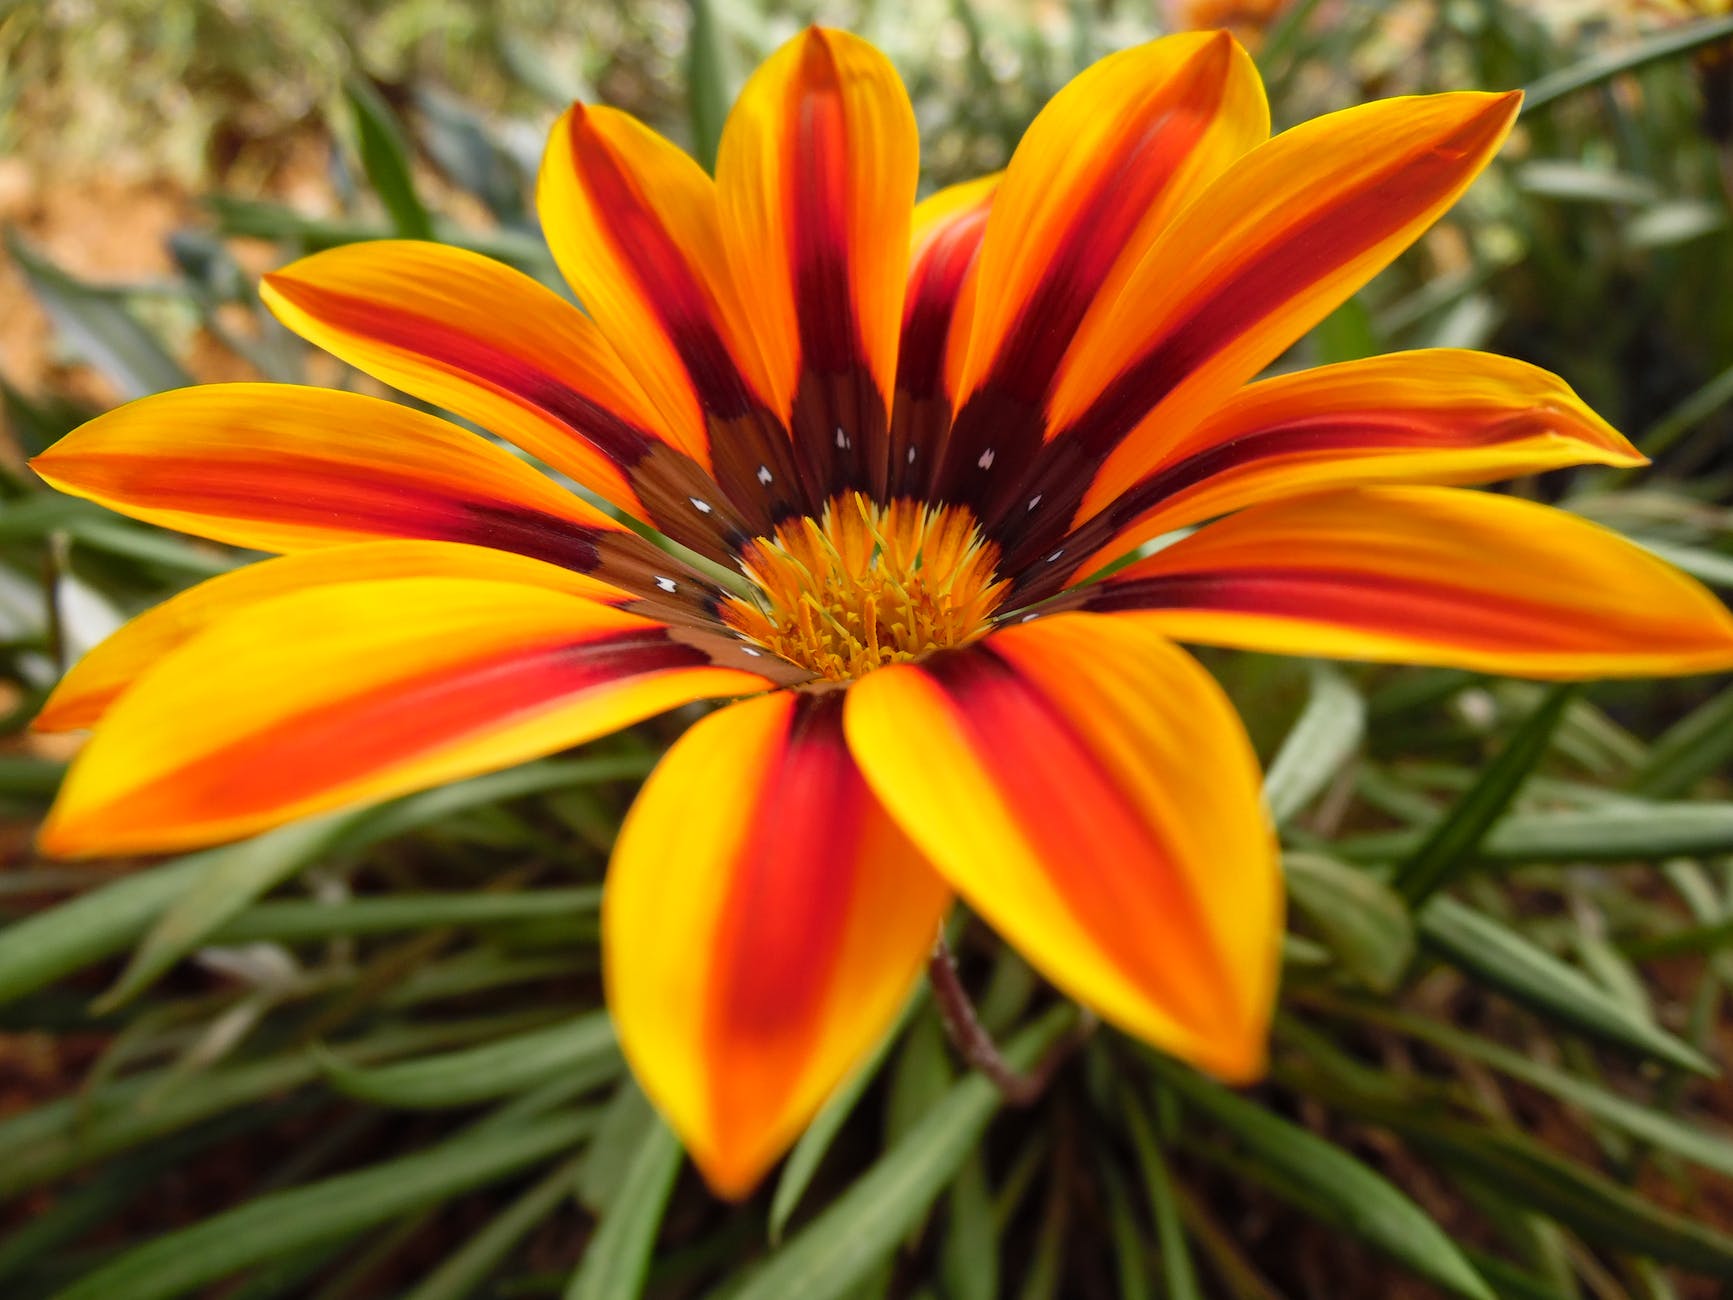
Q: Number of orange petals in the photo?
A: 13